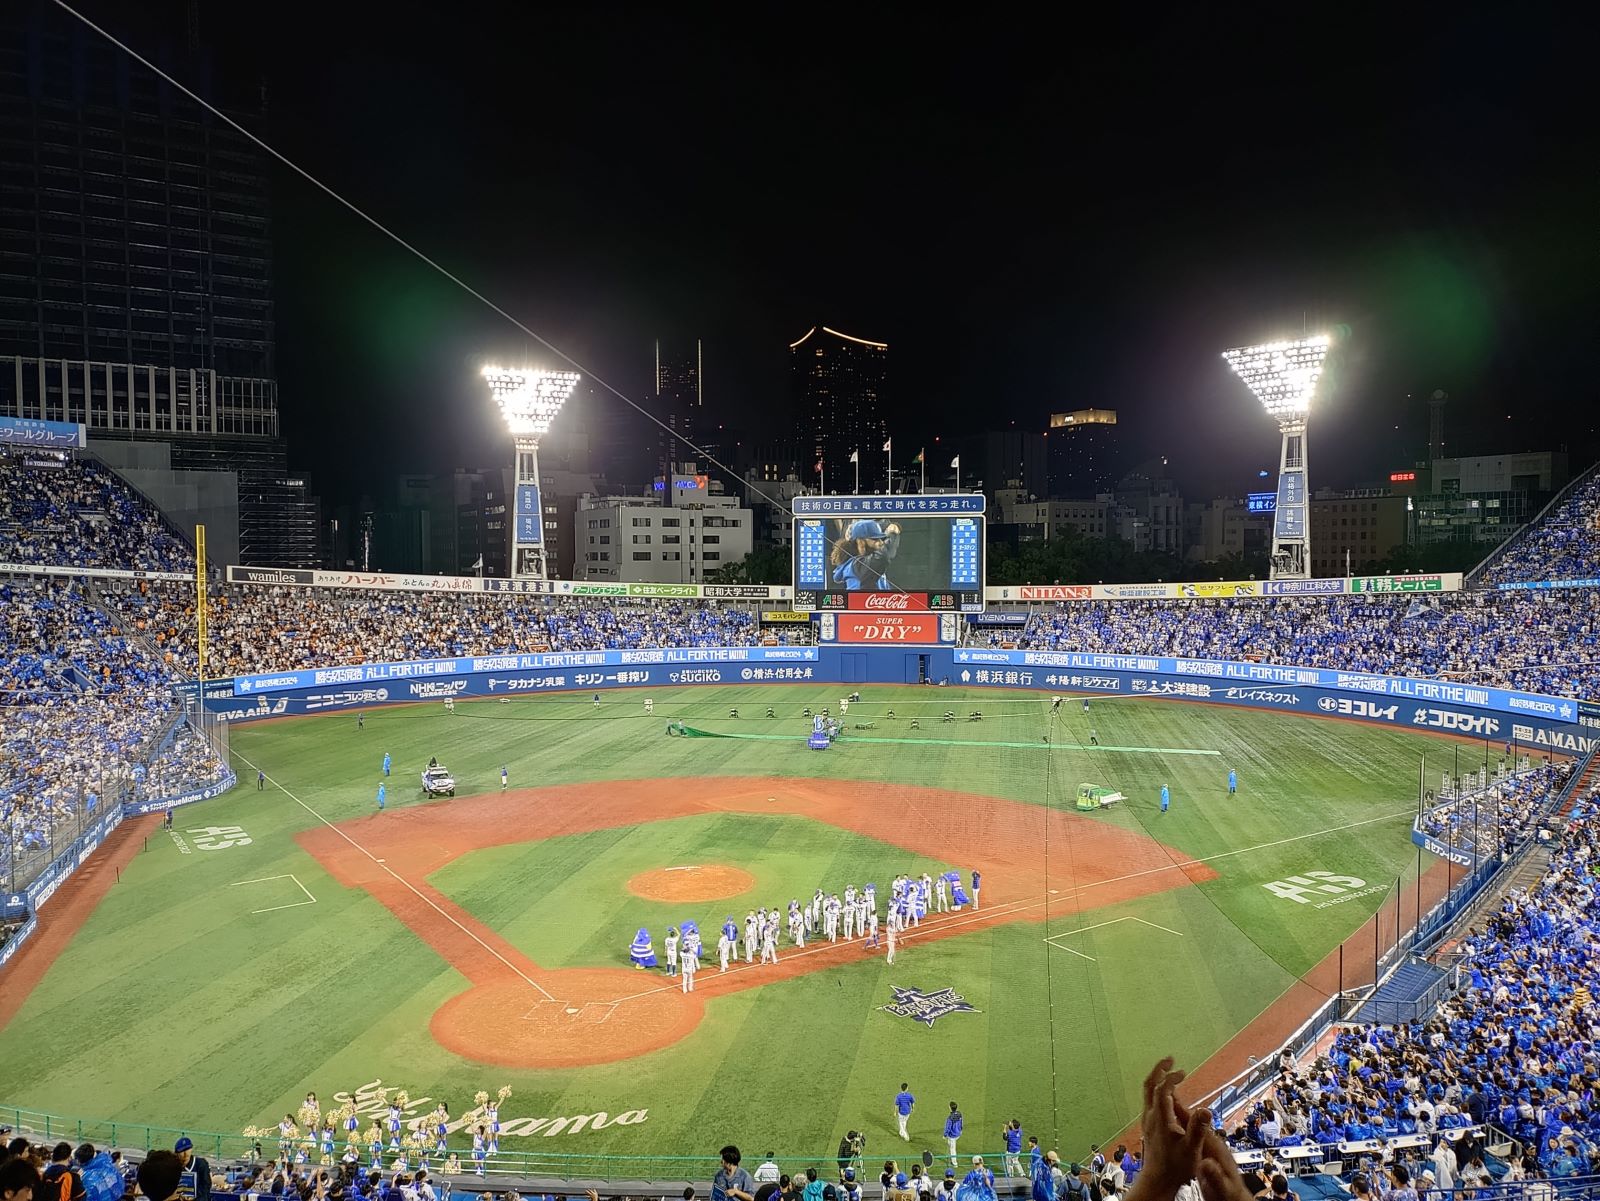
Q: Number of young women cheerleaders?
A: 15